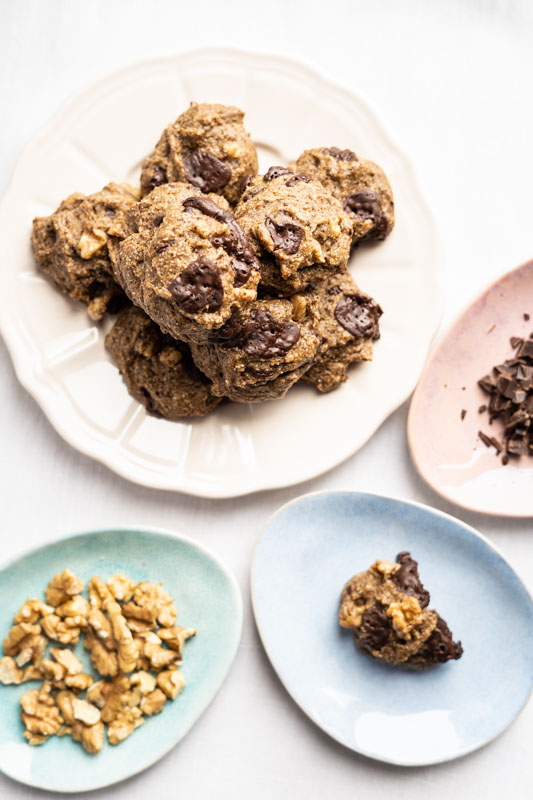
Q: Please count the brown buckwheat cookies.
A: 9